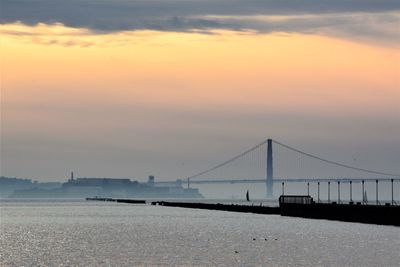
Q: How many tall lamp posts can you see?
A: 9